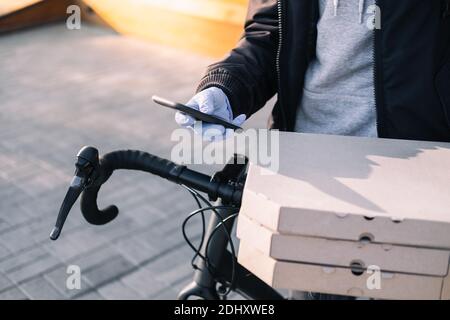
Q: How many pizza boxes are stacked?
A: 3